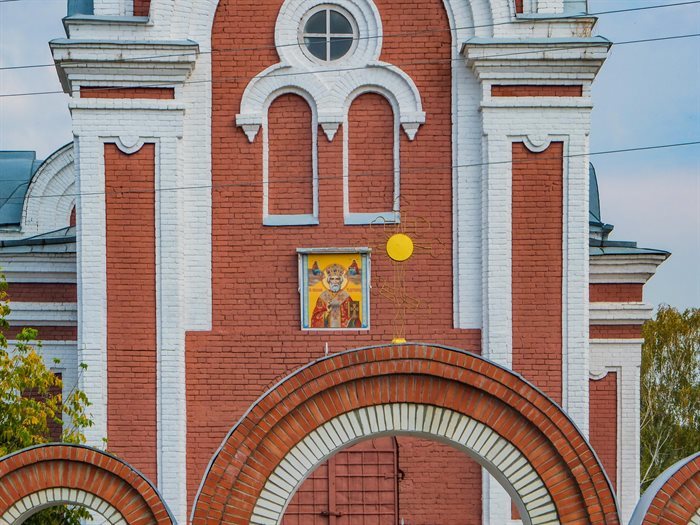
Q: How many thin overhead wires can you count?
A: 3